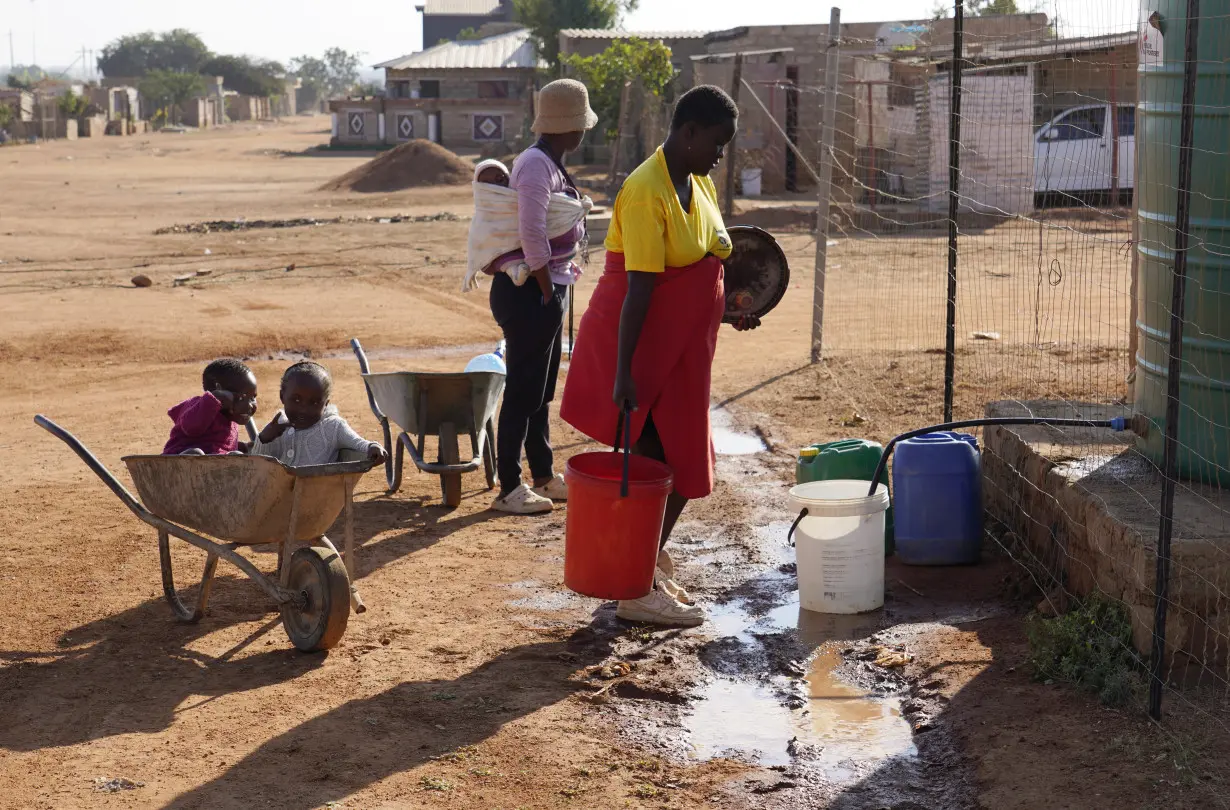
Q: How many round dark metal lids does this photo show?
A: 1